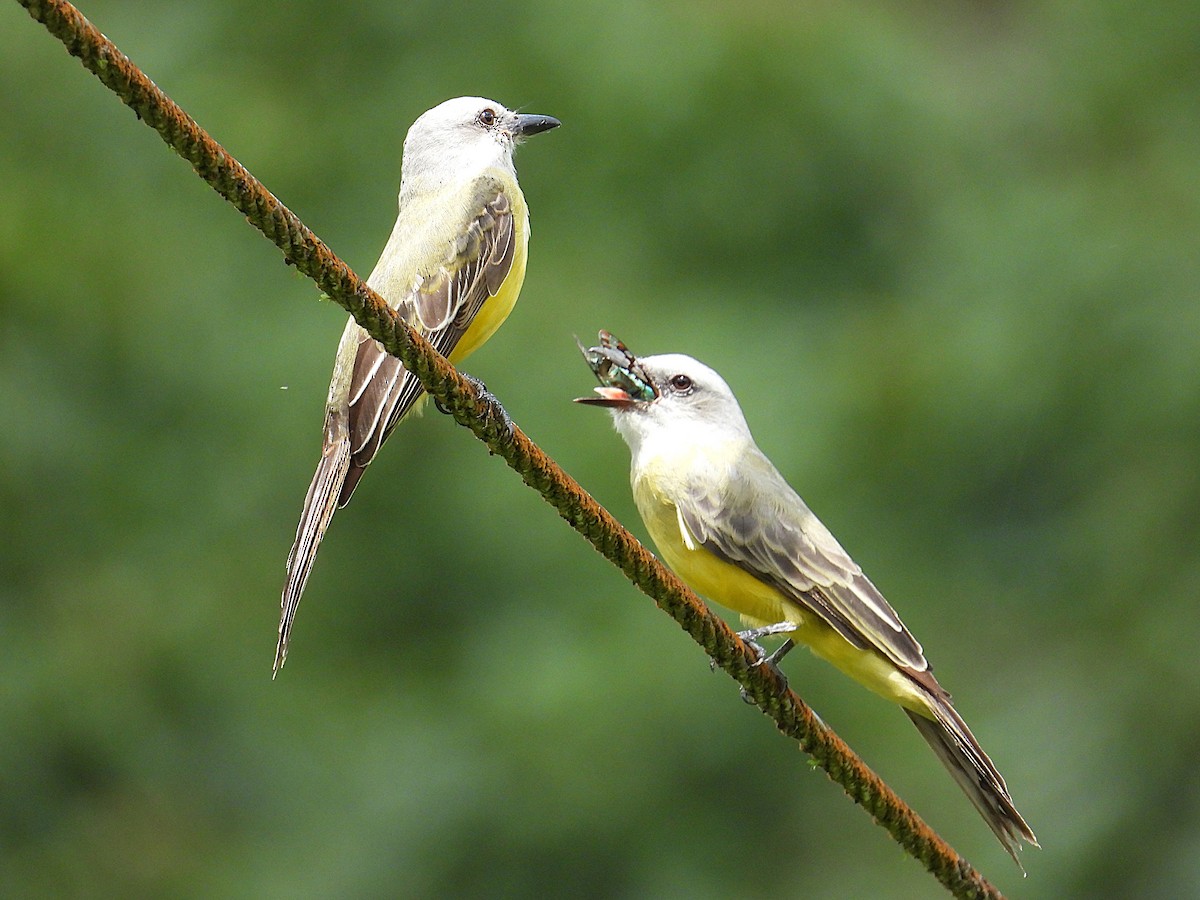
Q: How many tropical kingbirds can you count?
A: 2